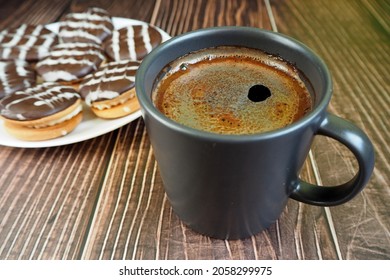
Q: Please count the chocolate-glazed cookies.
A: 7